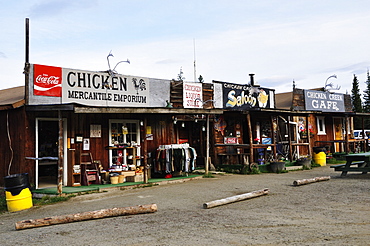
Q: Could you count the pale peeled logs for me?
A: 3